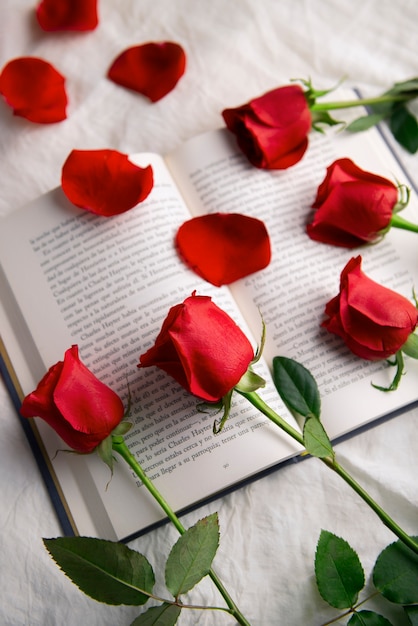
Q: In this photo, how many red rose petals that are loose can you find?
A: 5